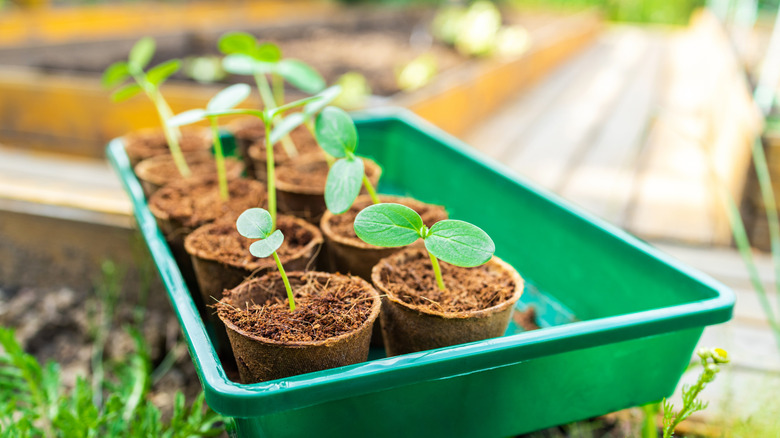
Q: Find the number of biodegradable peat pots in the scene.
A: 10